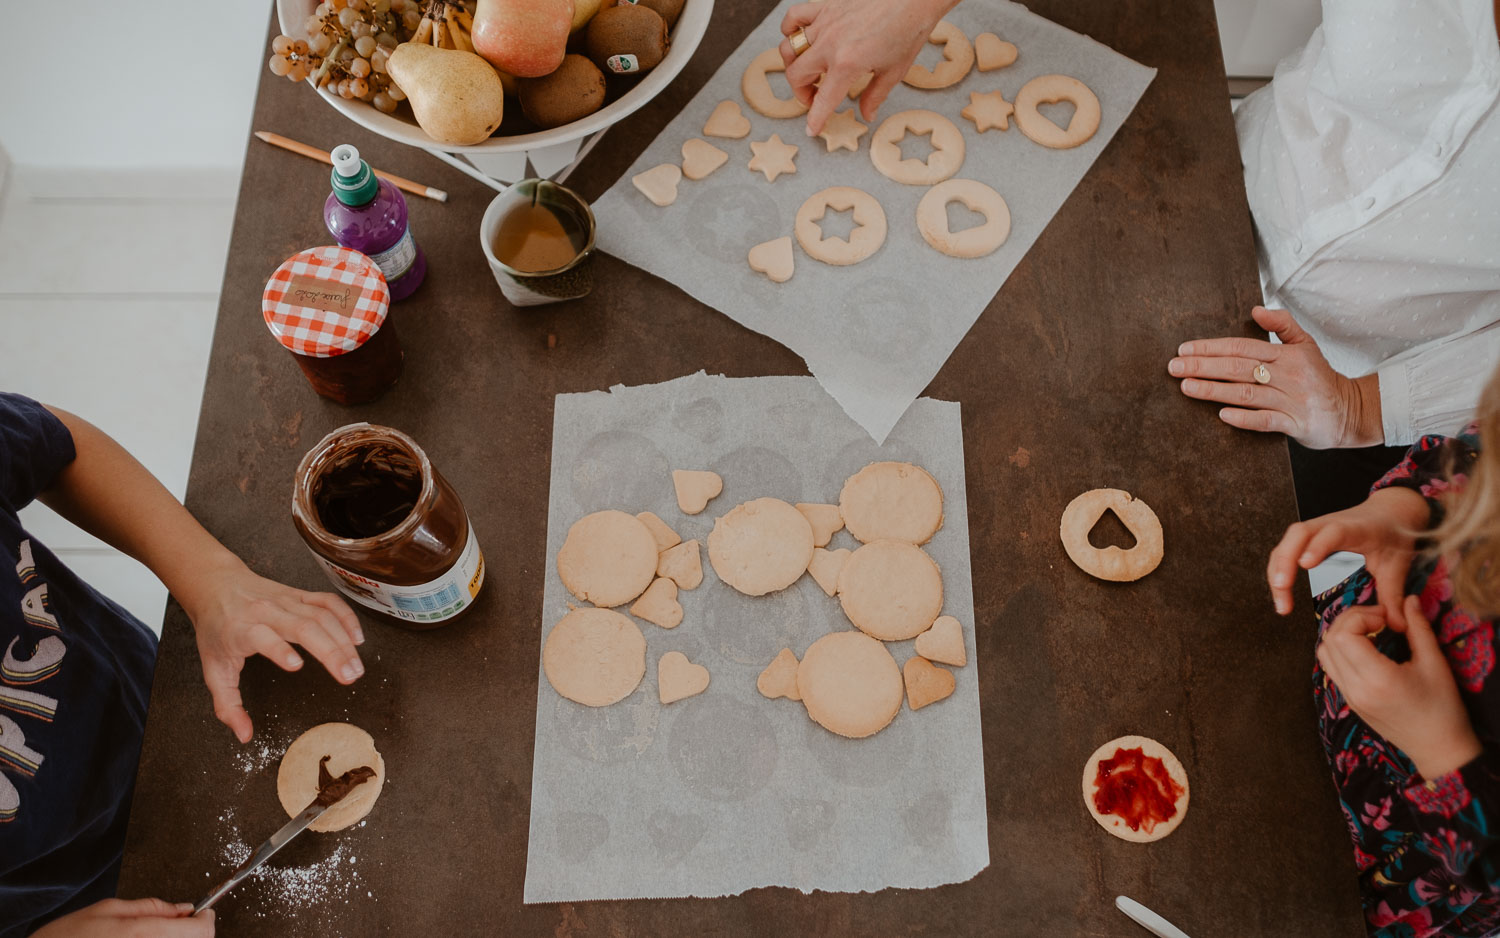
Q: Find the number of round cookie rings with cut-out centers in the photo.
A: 7